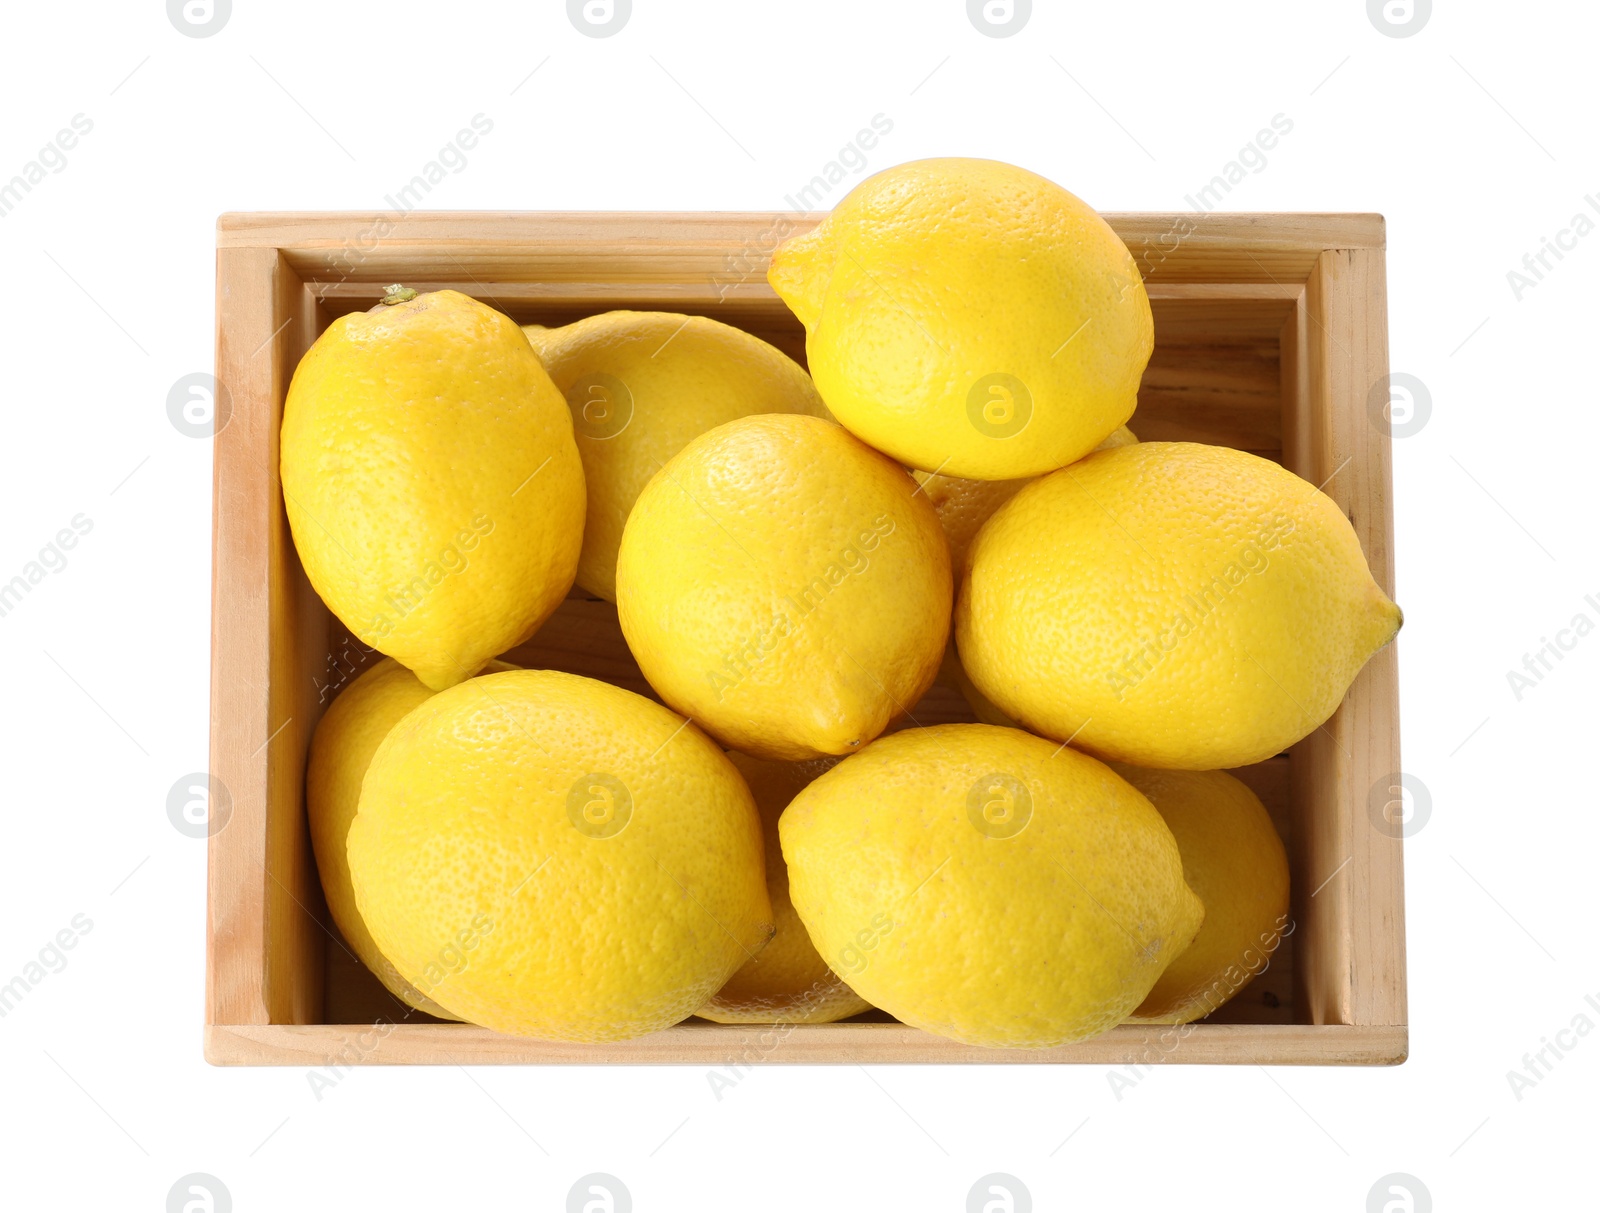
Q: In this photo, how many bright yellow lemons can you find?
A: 11